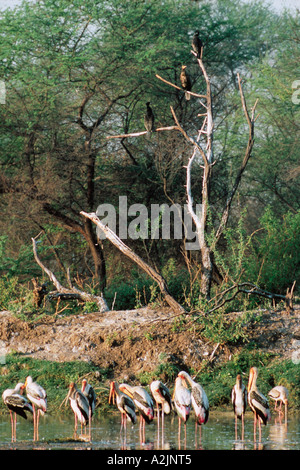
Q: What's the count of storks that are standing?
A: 12